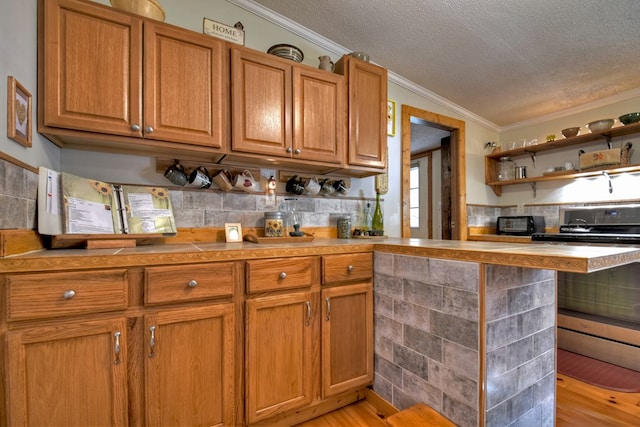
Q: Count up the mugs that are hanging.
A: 8